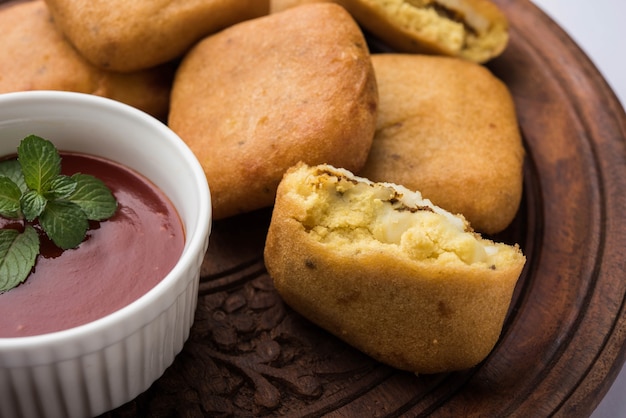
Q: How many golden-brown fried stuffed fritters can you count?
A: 6